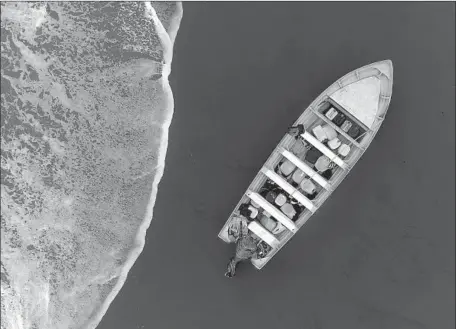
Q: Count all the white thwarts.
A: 5